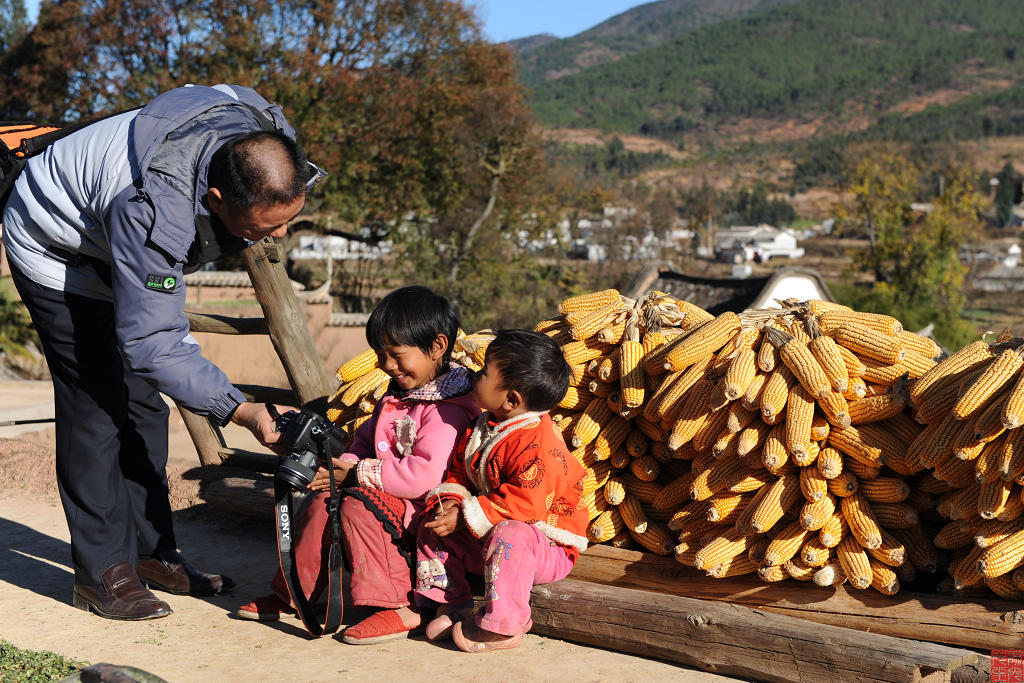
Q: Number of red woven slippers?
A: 2